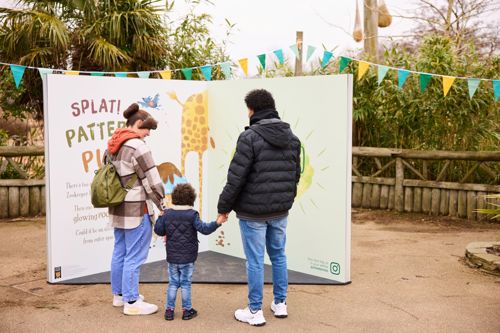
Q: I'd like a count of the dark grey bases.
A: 1